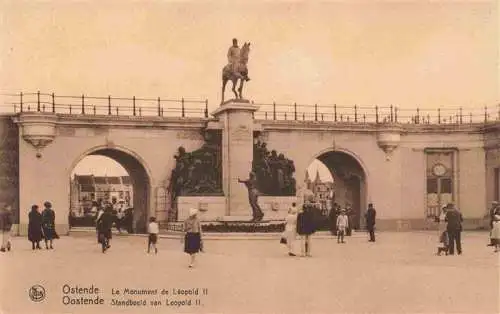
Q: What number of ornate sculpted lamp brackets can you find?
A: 2